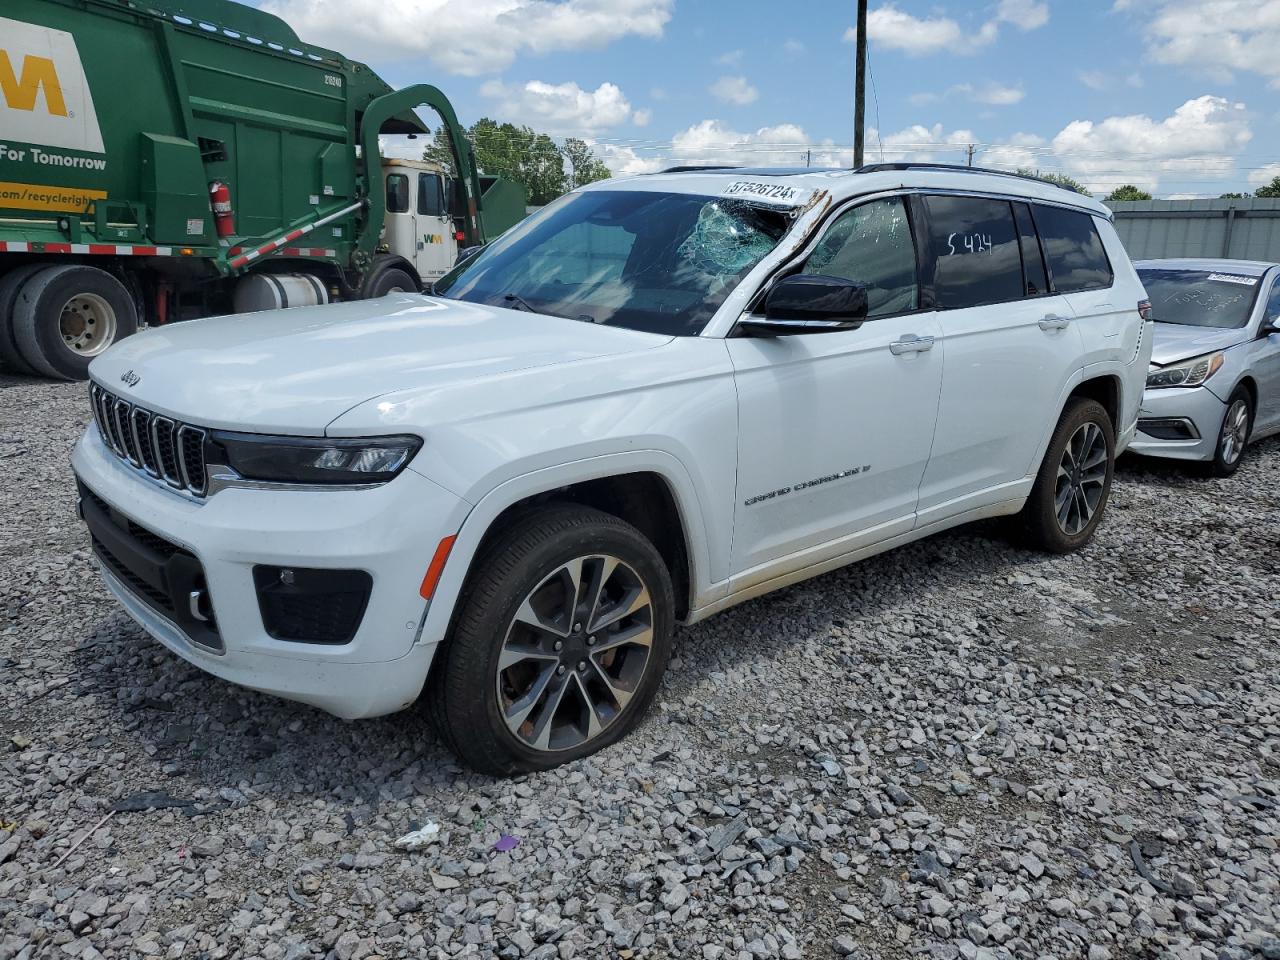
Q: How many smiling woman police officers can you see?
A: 0